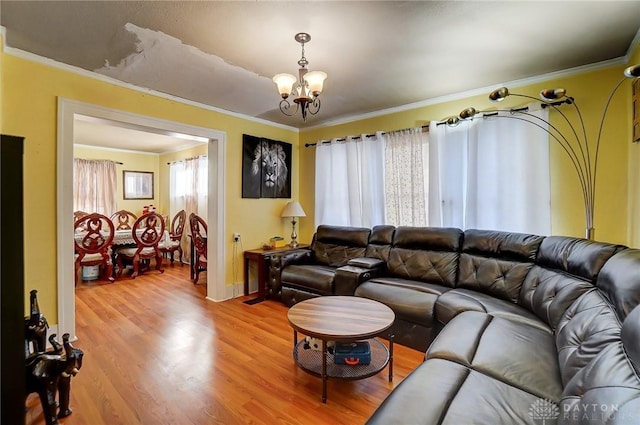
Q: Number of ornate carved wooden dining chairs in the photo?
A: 6